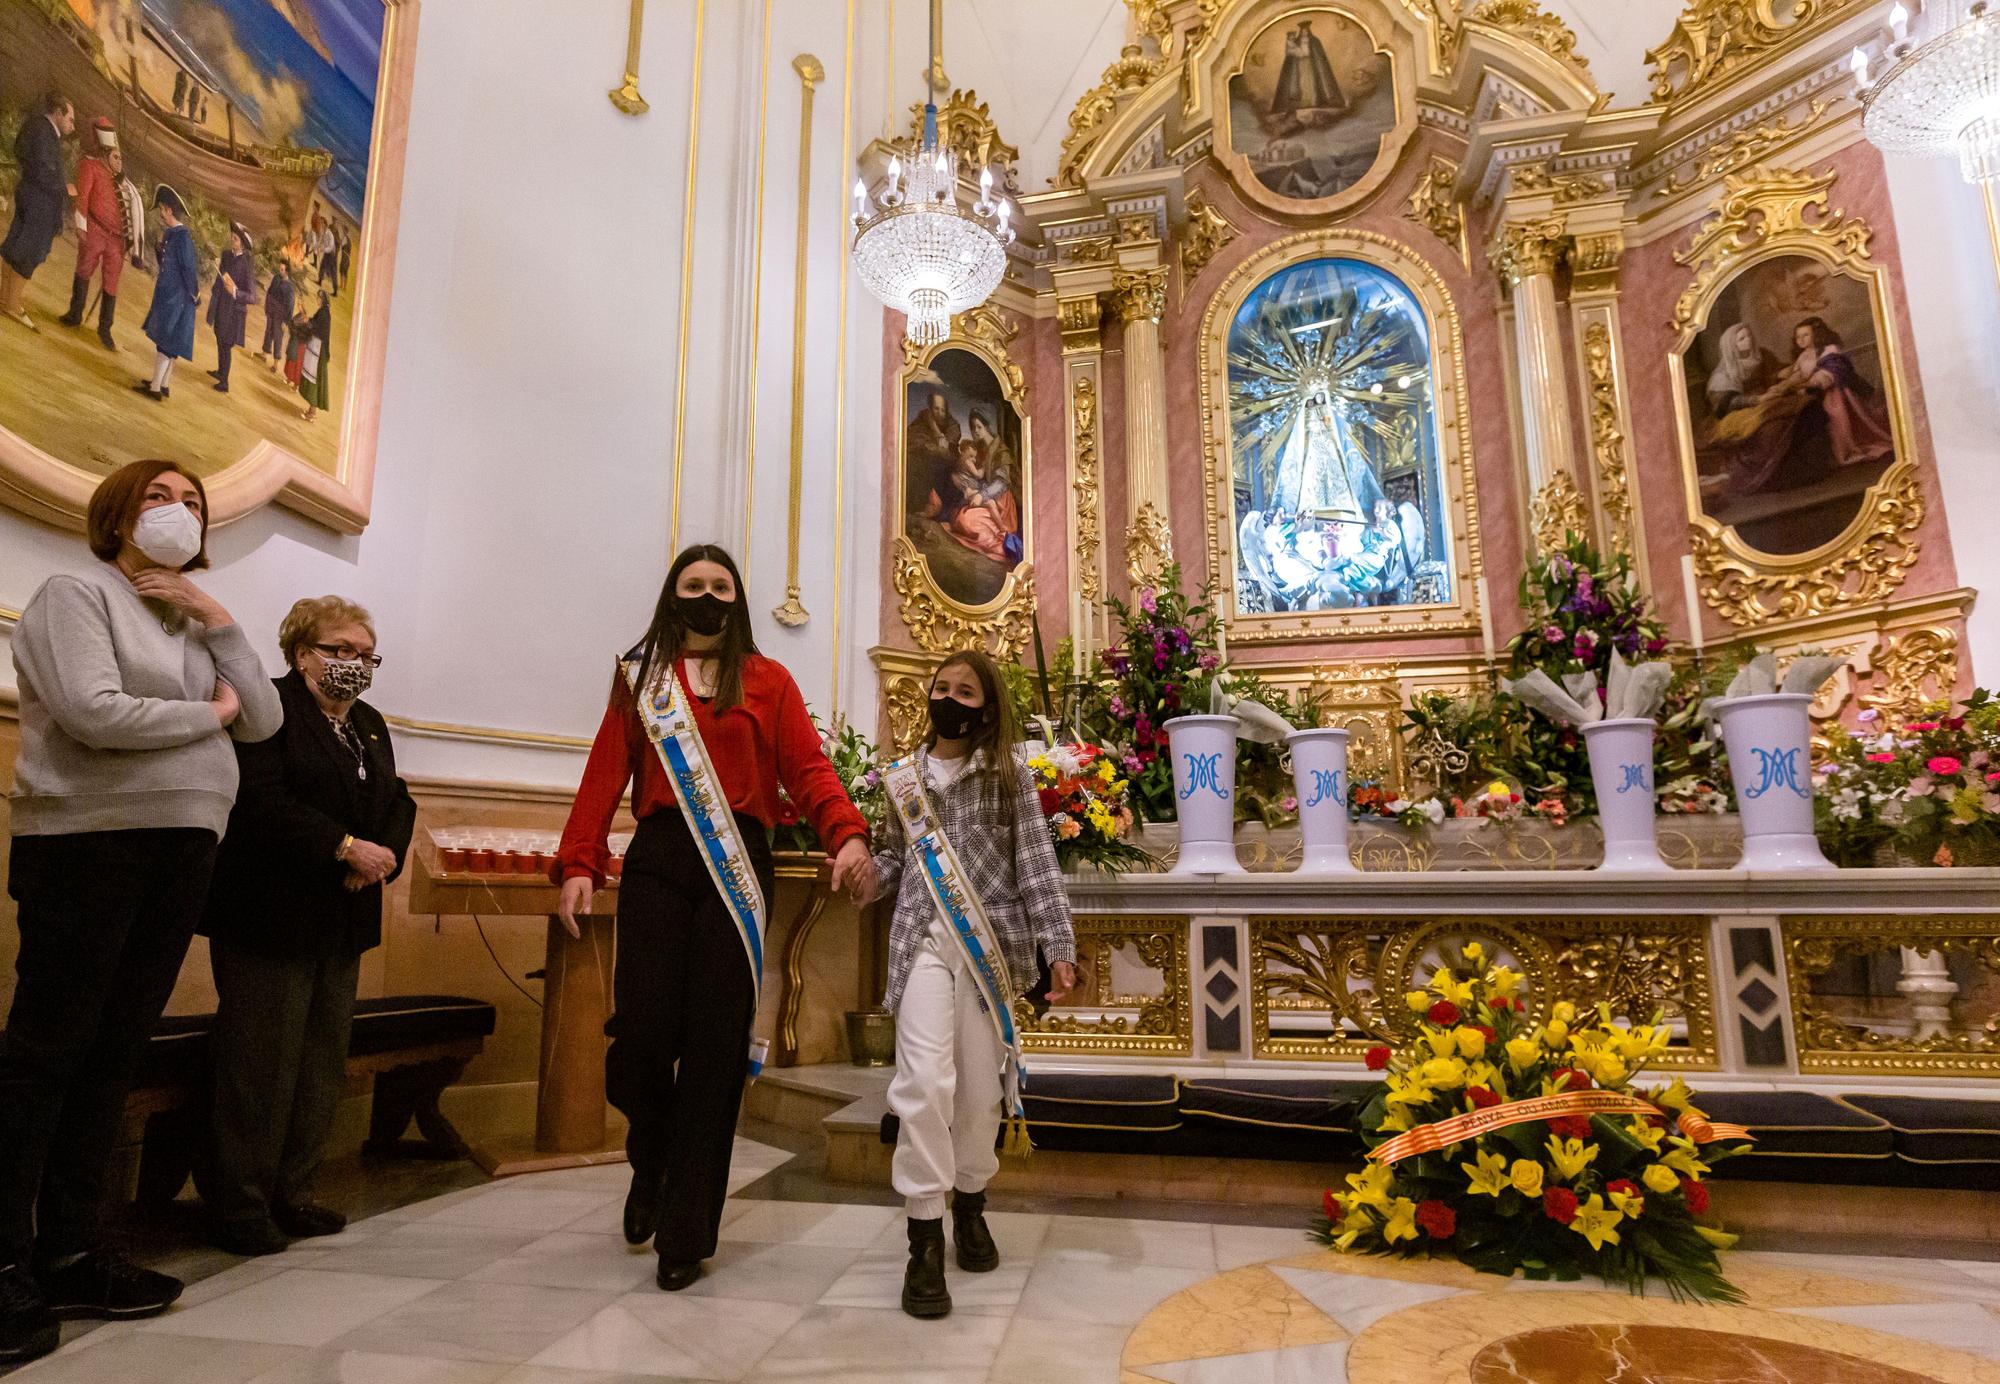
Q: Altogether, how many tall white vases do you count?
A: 4